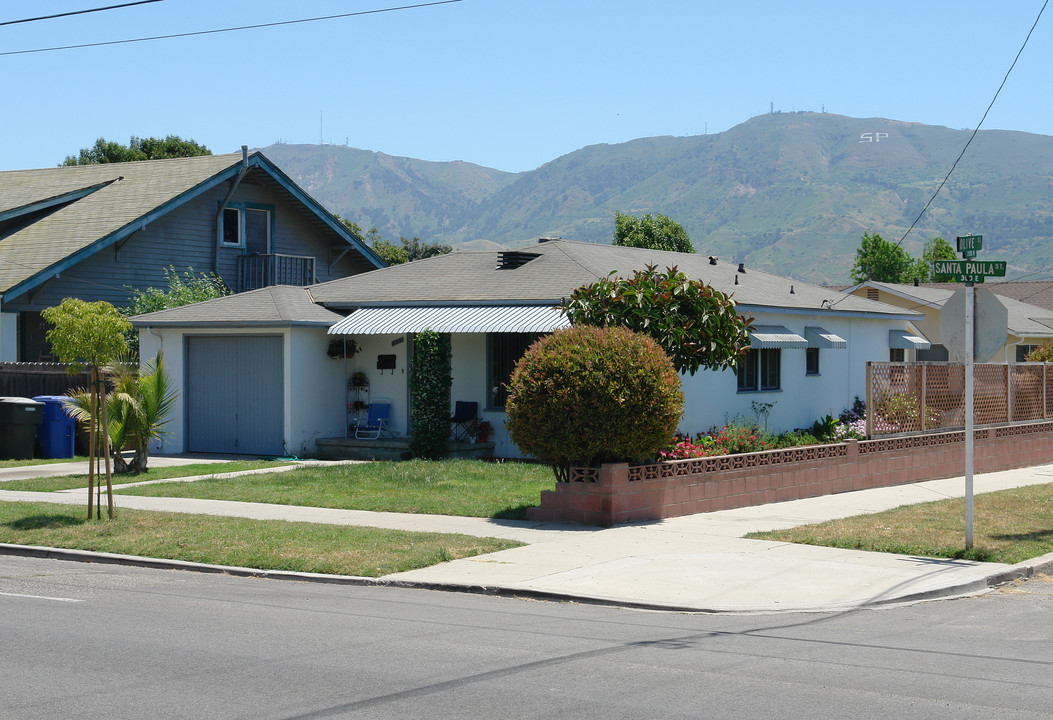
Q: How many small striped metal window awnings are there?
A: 3